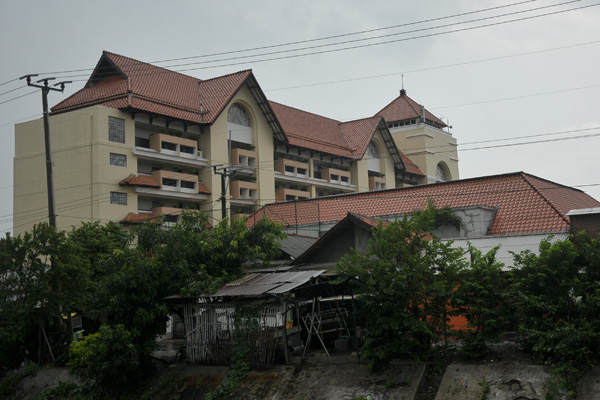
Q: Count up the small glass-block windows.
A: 3